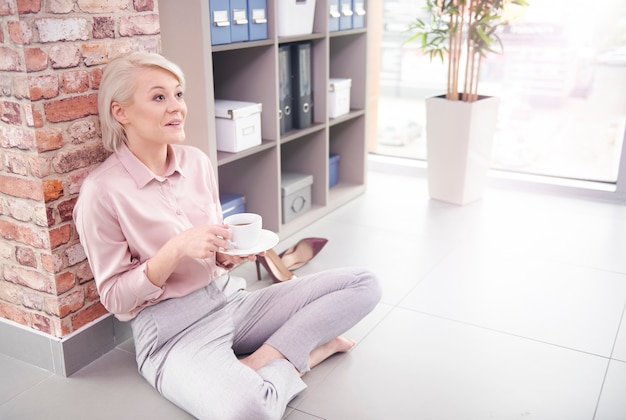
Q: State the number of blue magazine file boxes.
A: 6